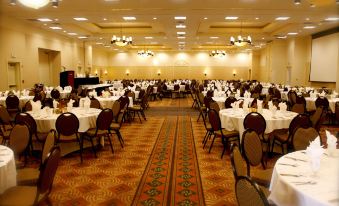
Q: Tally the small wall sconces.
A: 6